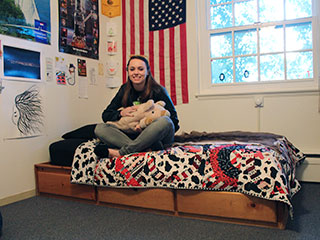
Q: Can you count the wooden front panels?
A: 3